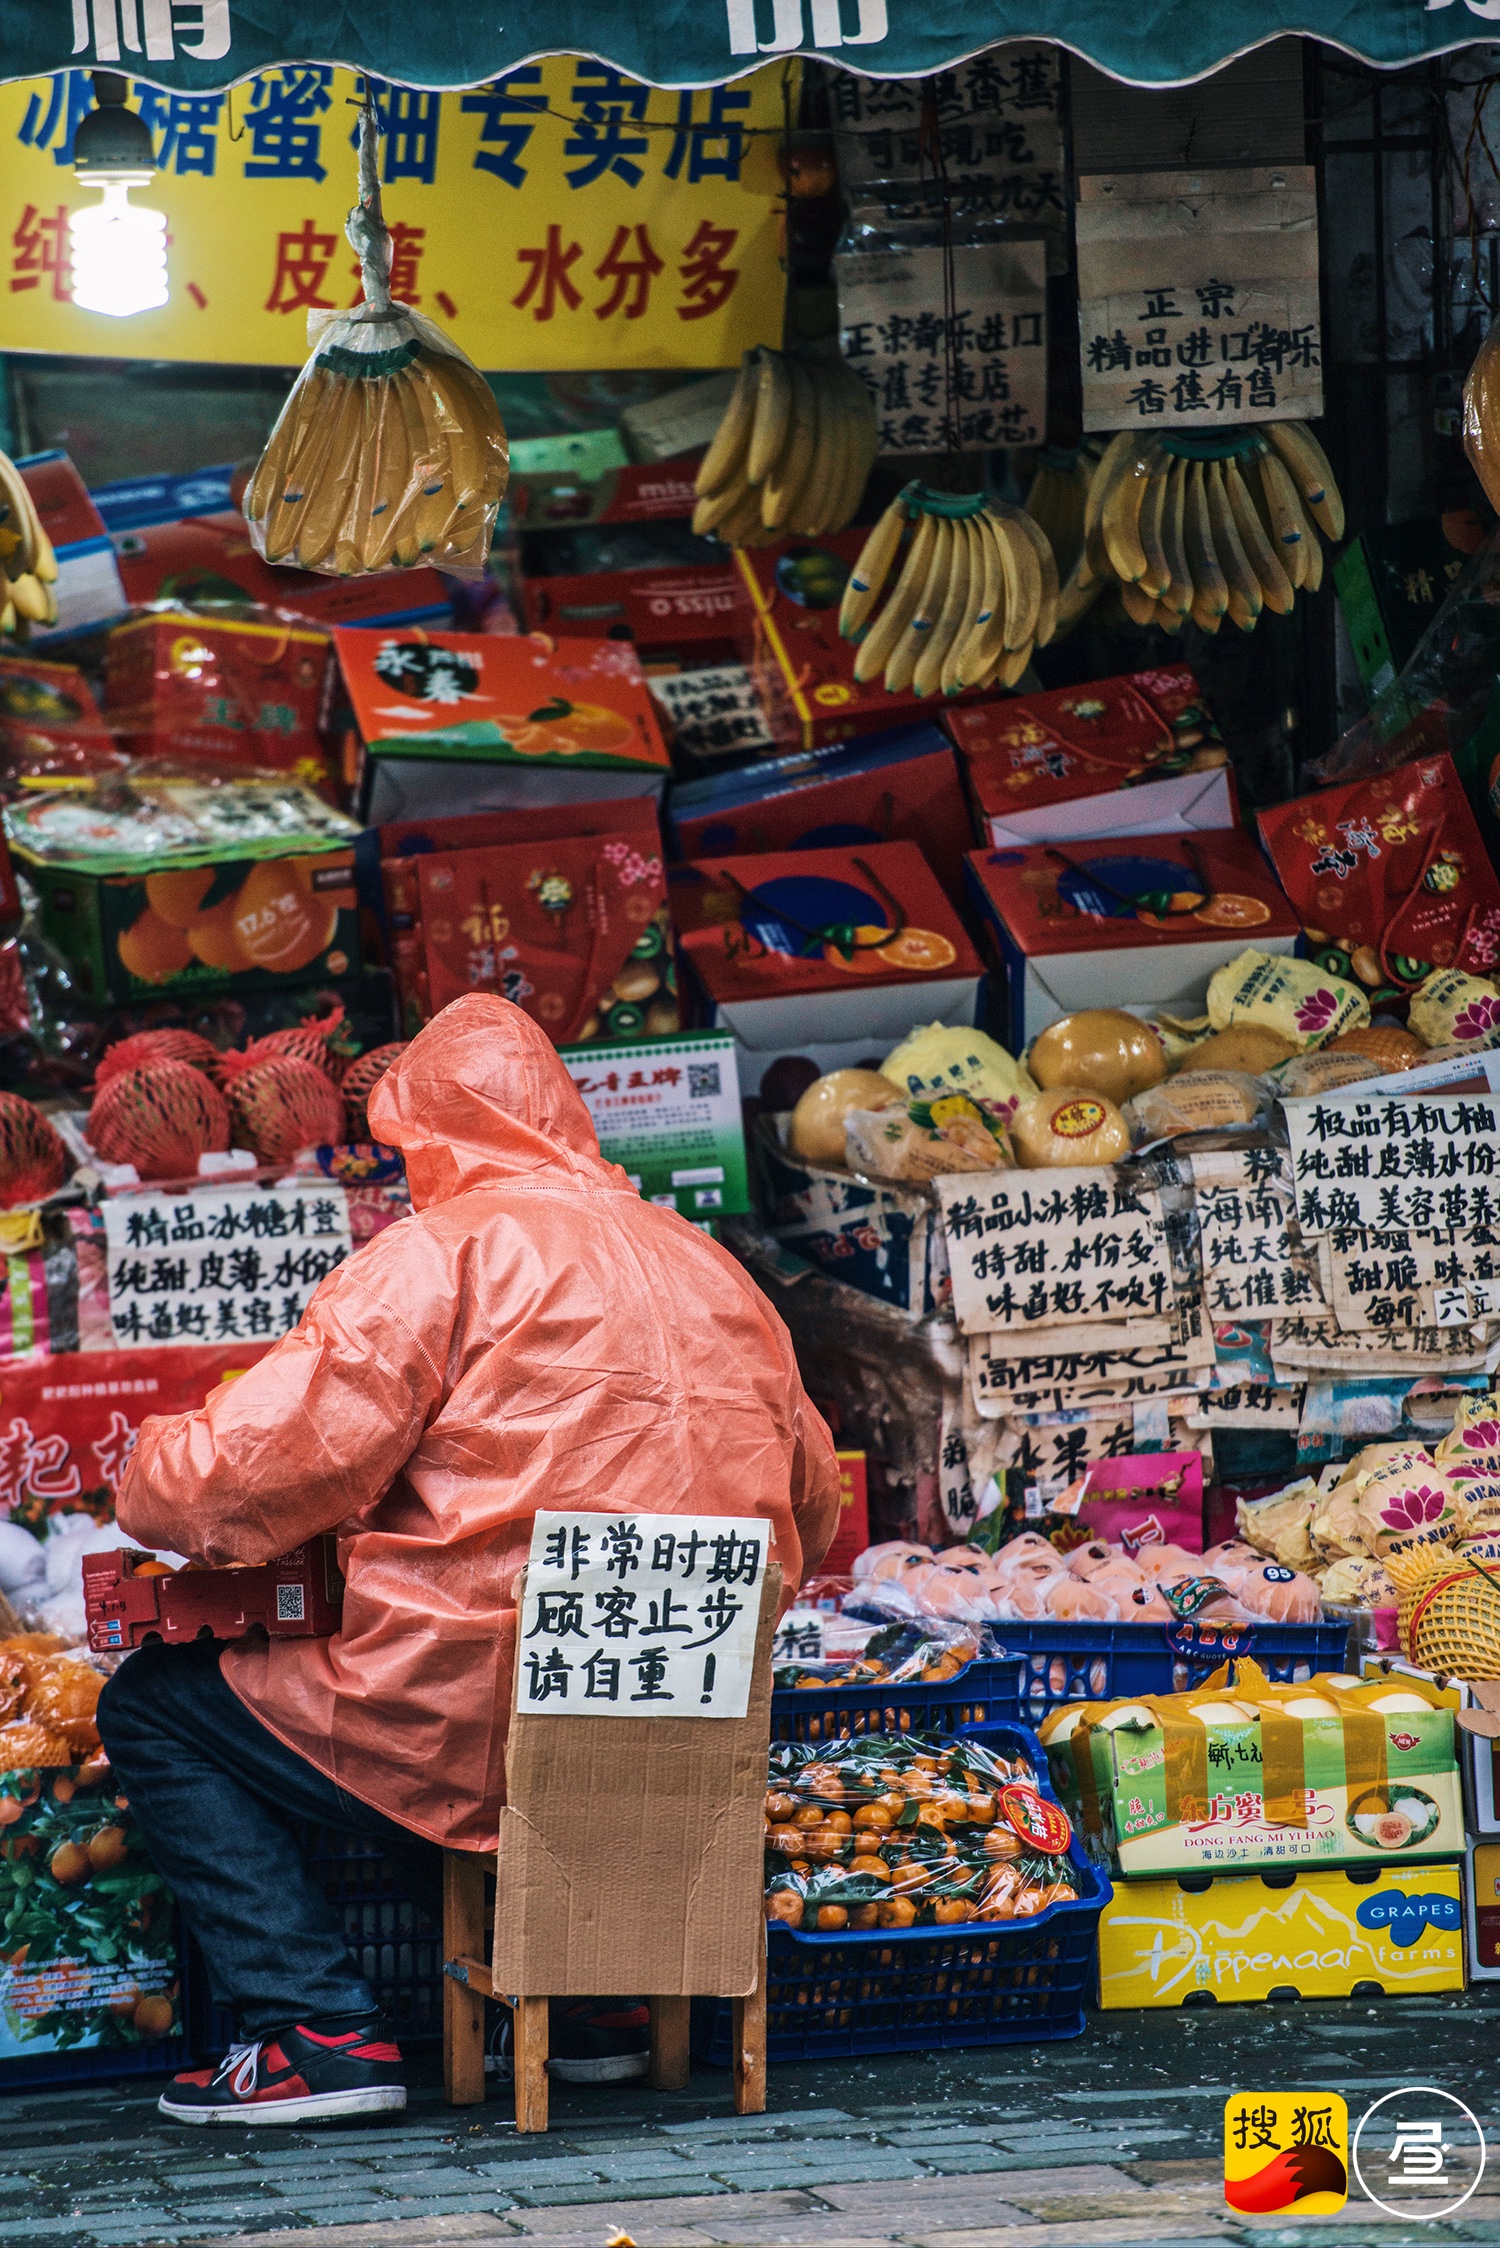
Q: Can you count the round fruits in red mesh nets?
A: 6